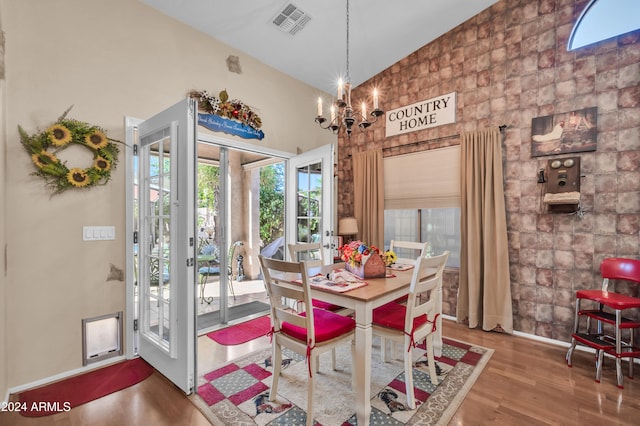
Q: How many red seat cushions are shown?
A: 4